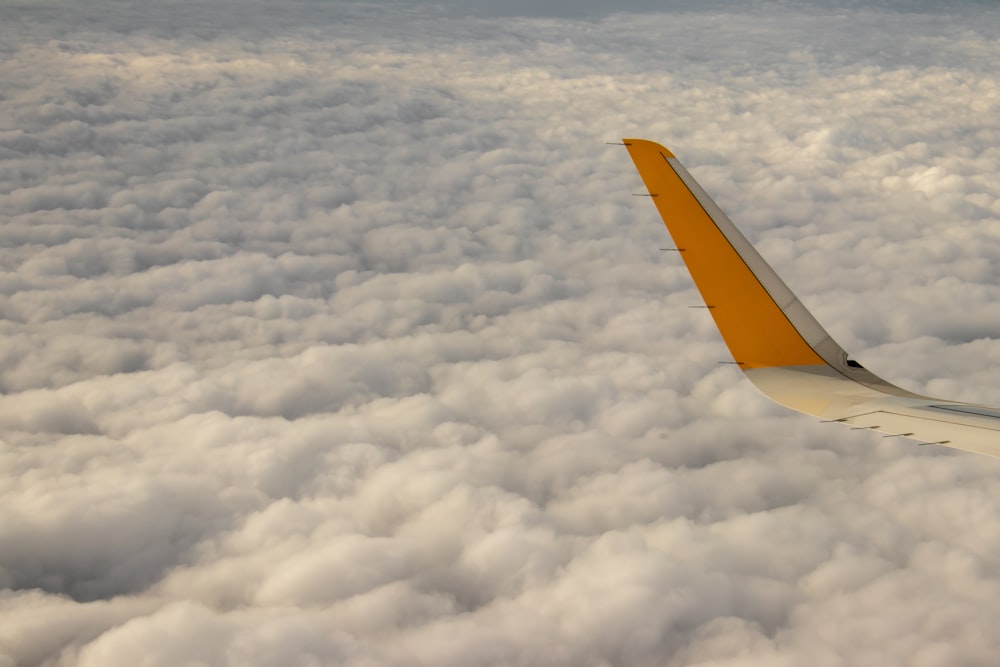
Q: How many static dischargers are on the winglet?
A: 5